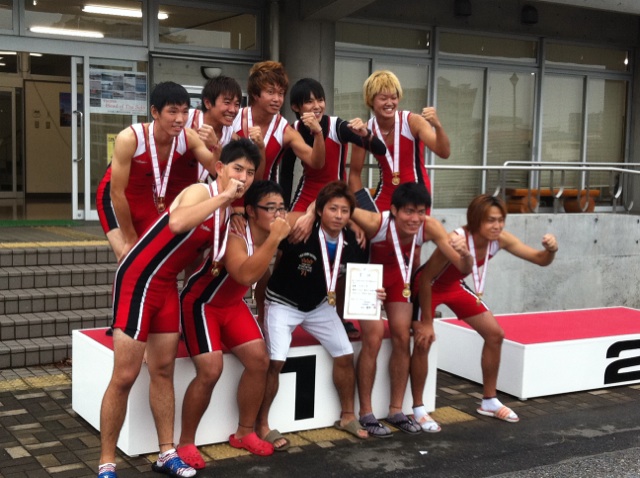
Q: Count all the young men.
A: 10